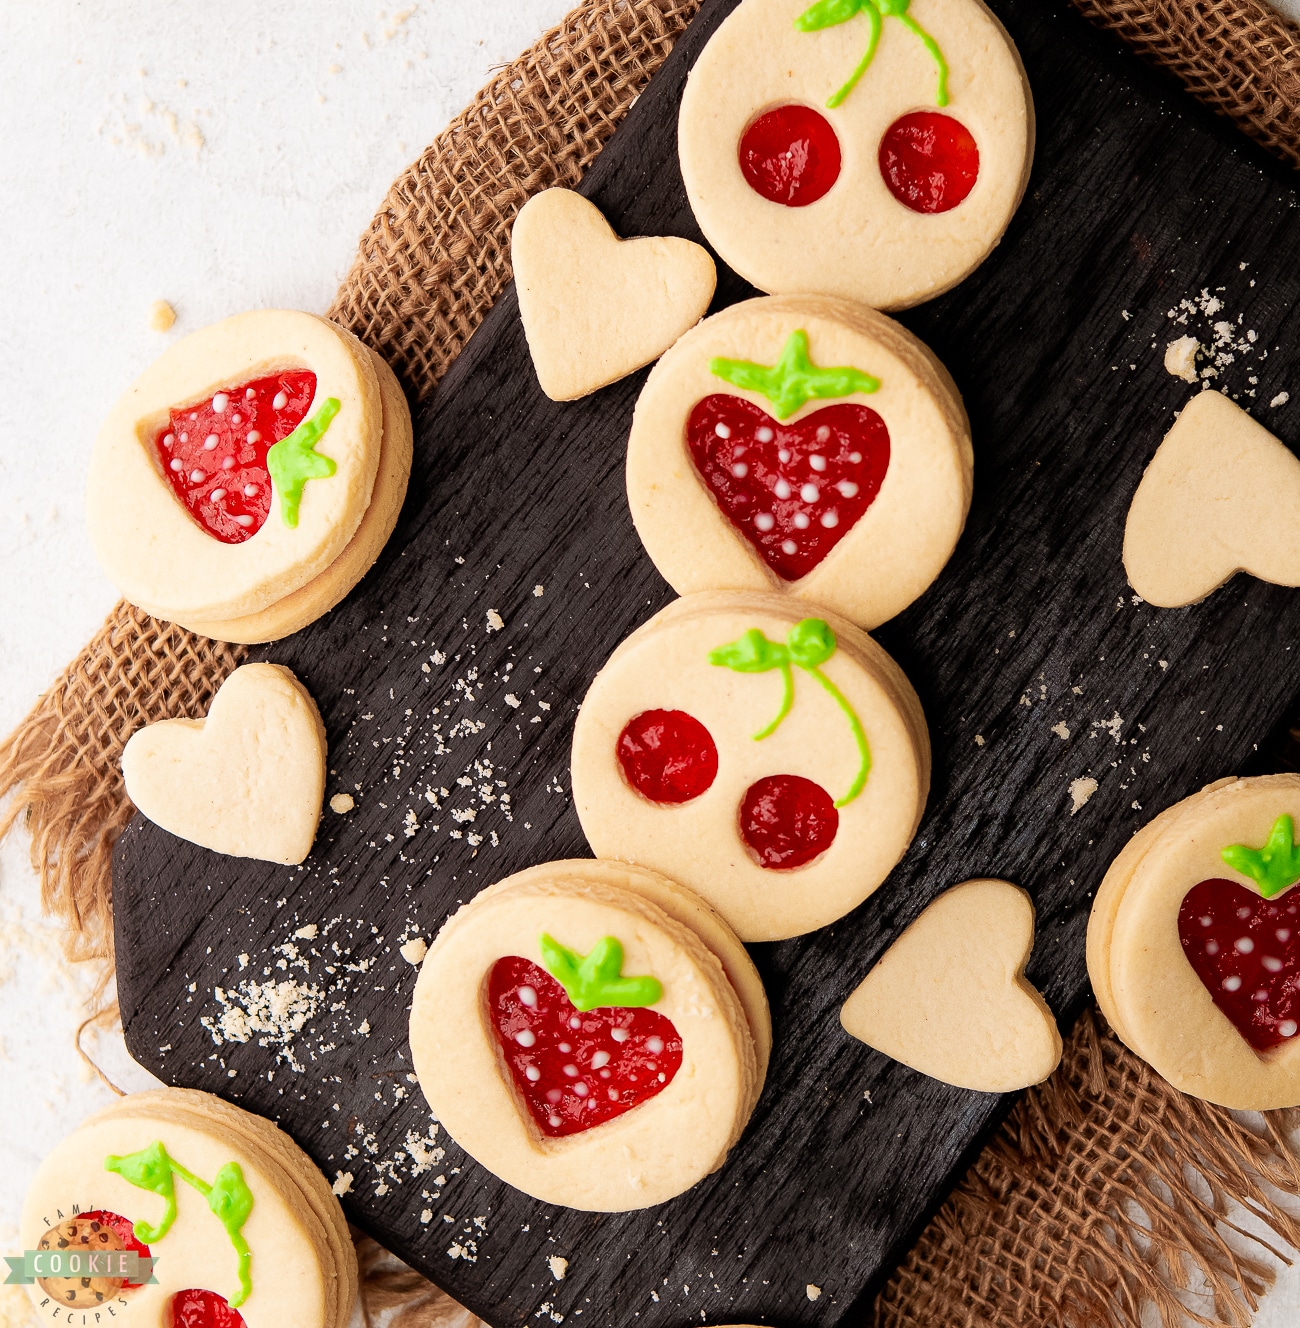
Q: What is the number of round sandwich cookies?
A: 7